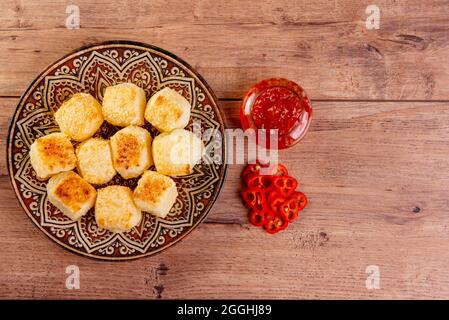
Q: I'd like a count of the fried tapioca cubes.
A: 10